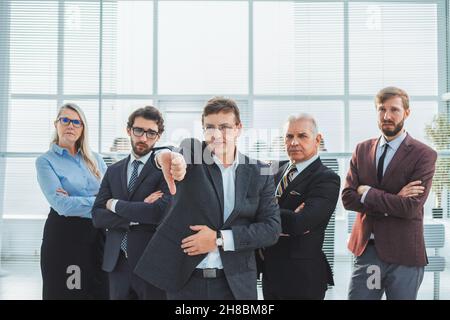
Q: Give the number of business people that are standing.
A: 5